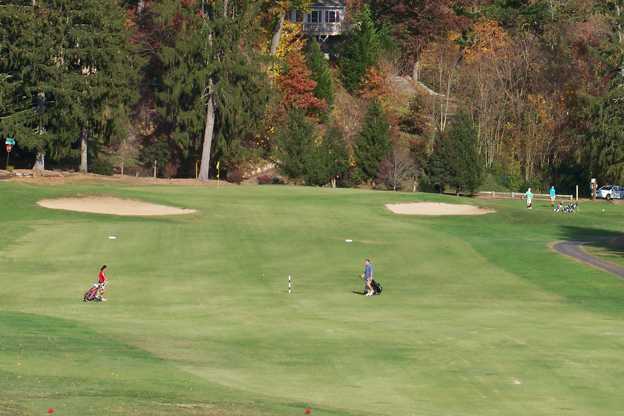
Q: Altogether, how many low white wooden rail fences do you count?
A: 1